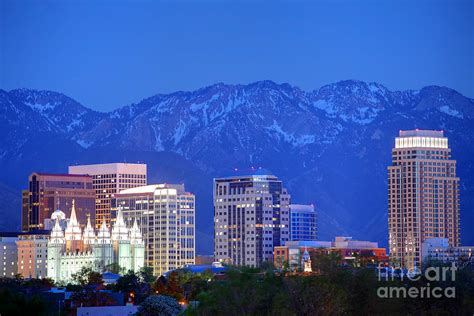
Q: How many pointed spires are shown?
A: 6